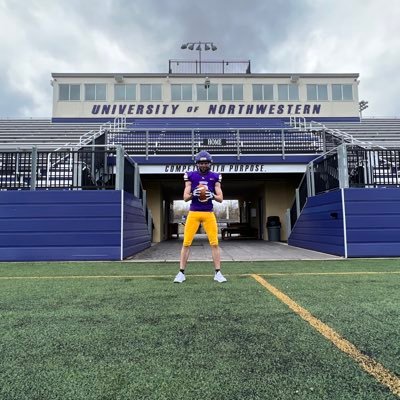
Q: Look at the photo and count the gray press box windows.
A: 11